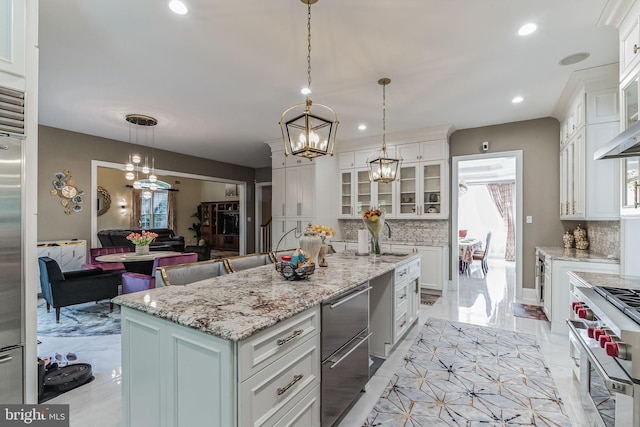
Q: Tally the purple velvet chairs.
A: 2